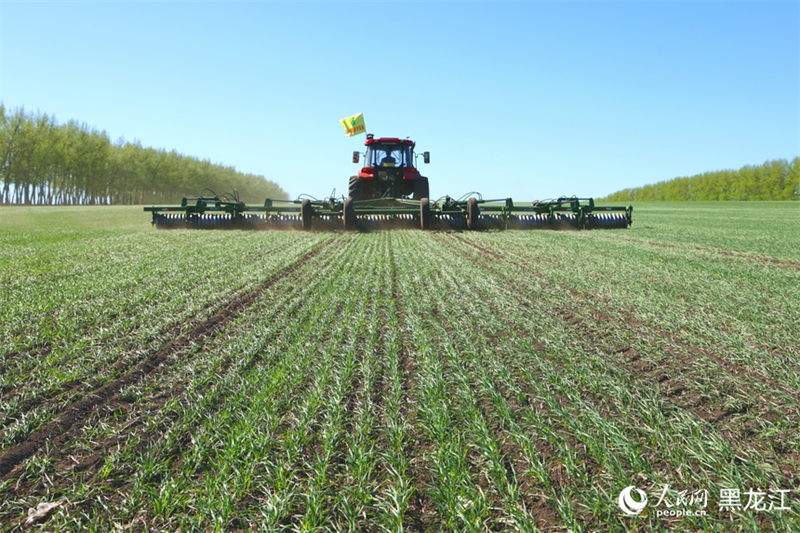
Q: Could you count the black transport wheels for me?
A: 4